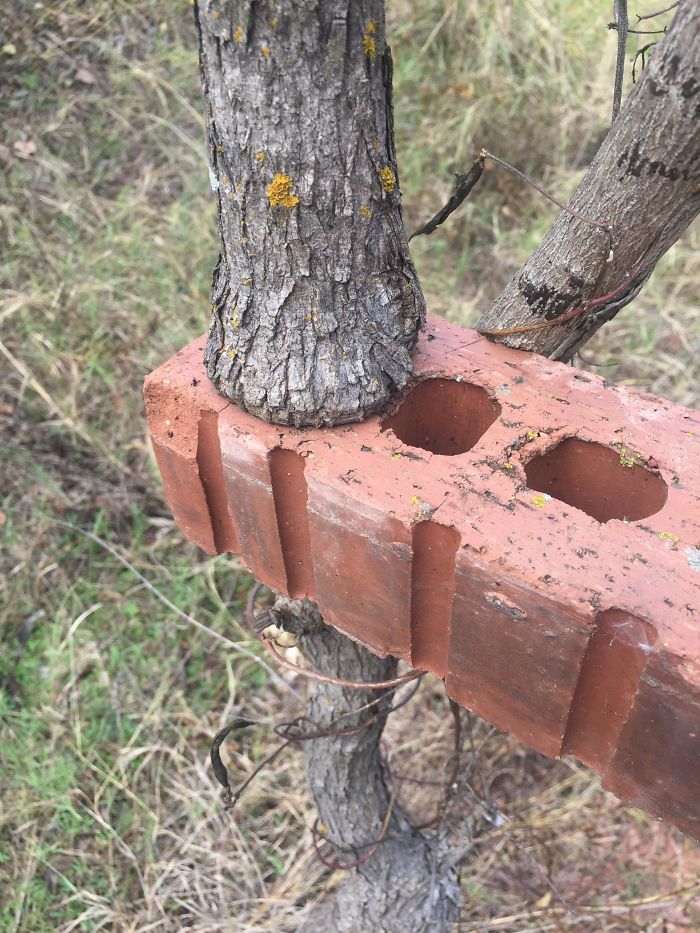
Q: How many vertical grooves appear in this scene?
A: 4